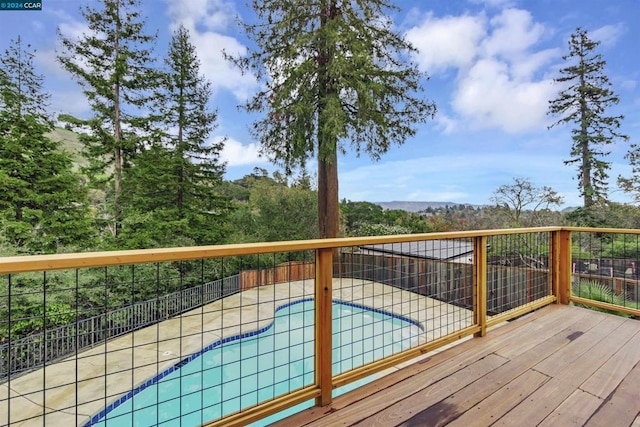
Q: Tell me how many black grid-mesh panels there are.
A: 4